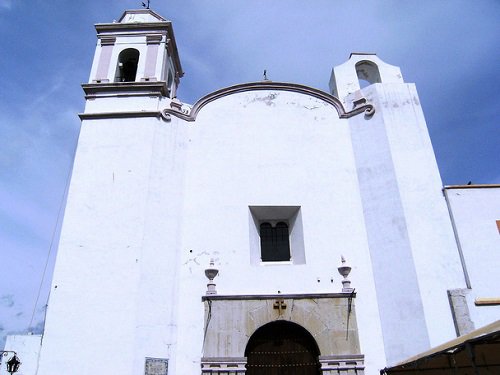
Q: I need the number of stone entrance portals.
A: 1